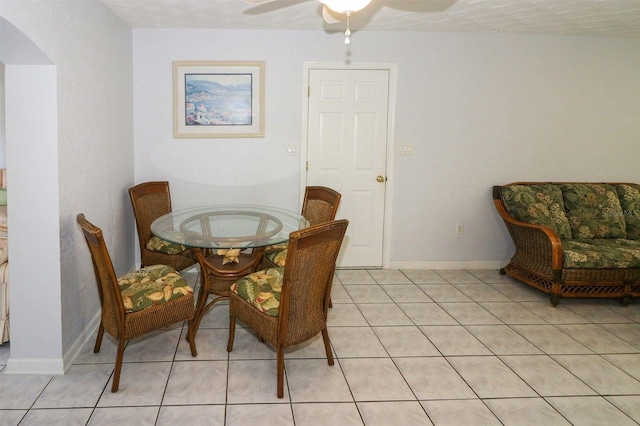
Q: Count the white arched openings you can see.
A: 1